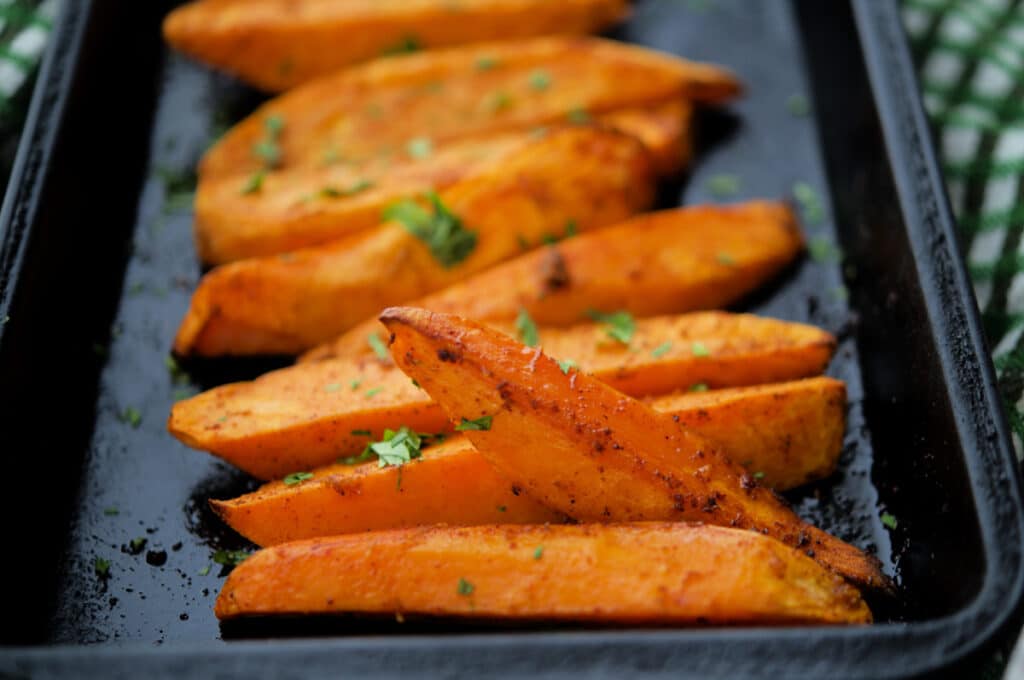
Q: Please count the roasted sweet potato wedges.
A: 9